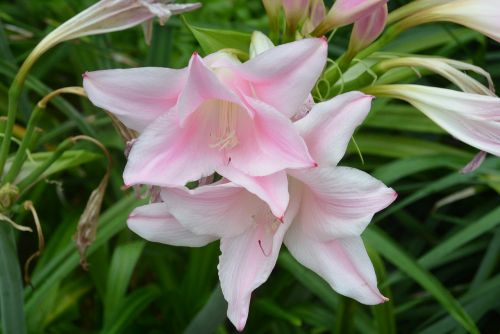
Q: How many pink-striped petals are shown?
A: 12